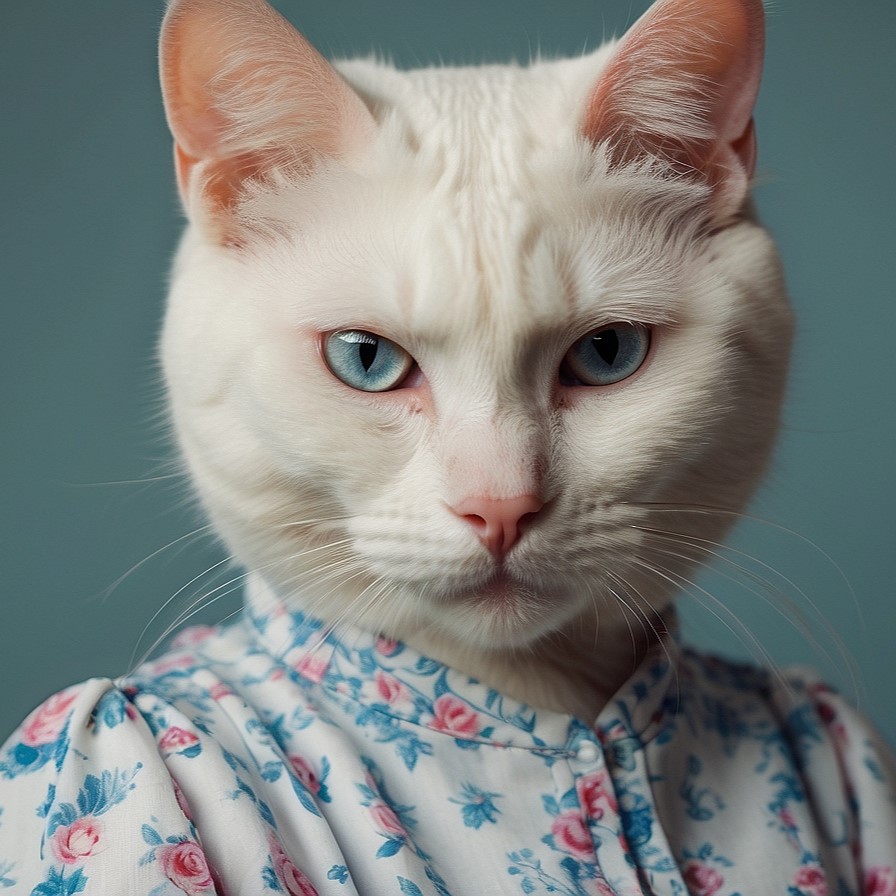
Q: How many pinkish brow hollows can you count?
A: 2